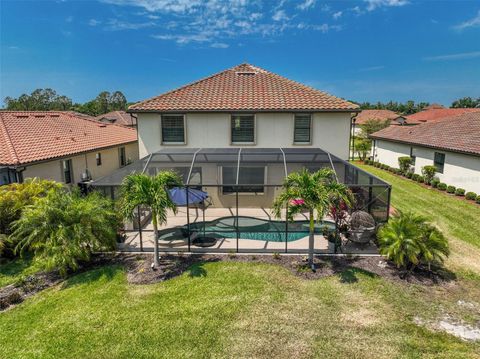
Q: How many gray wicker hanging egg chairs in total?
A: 1